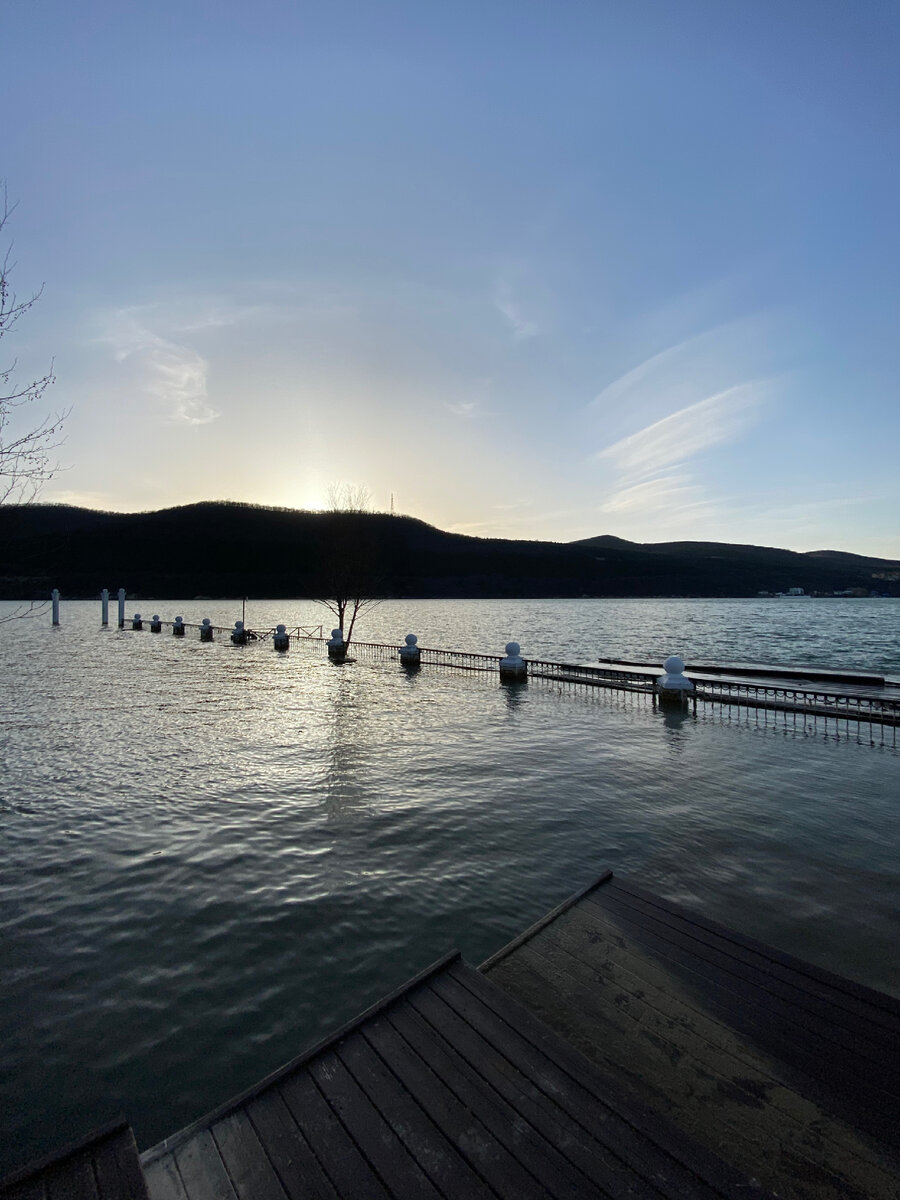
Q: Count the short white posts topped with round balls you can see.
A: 10